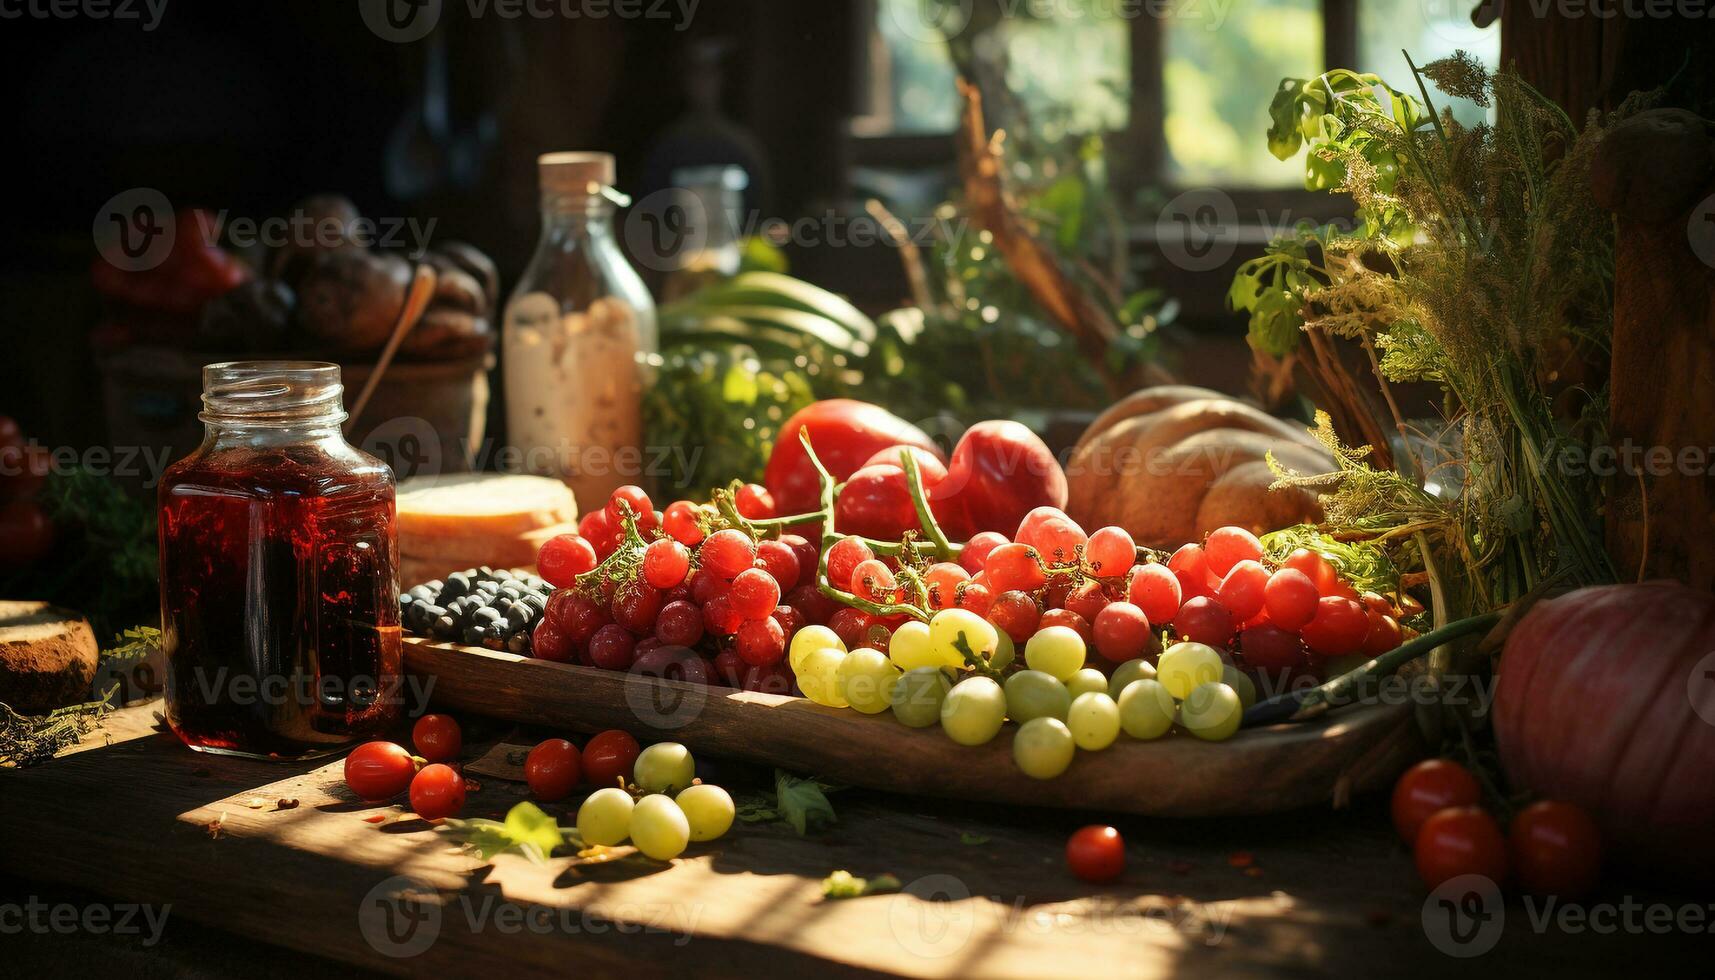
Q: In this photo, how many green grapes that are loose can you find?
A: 4